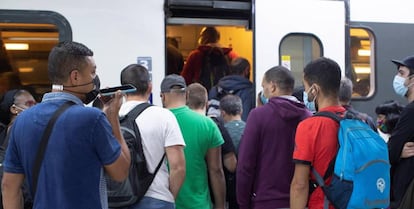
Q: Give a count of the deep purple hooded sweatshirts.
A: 1